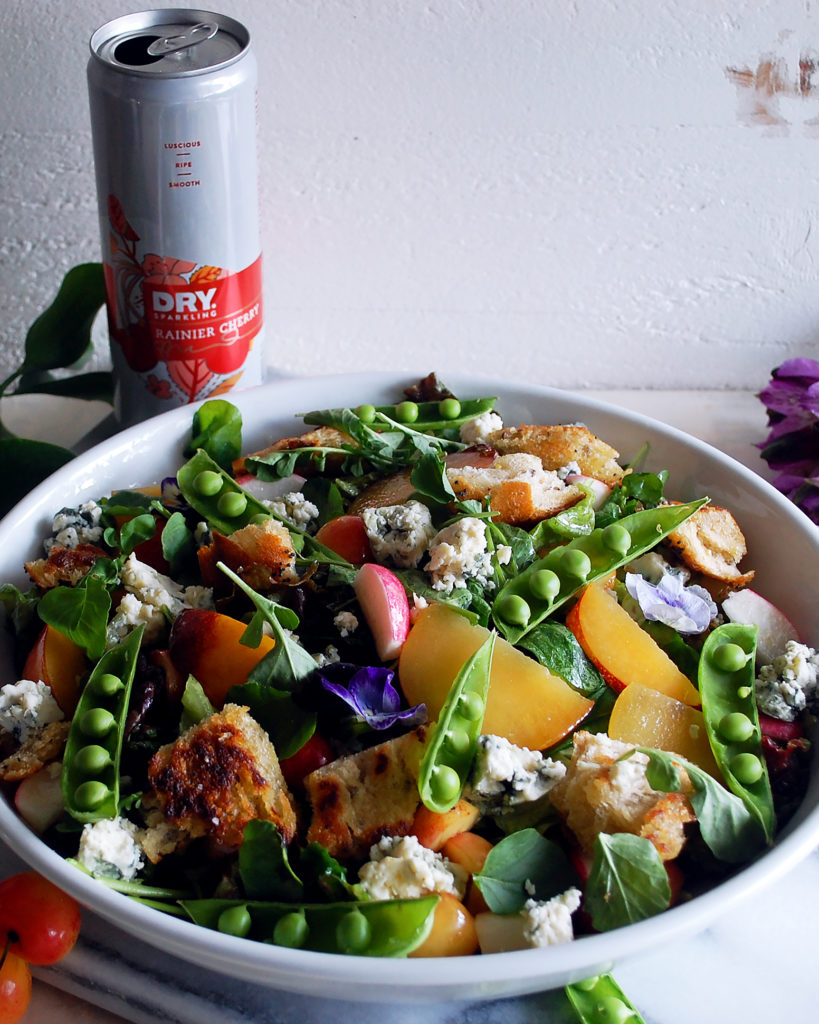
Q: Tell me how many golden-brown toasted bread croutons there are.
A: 10